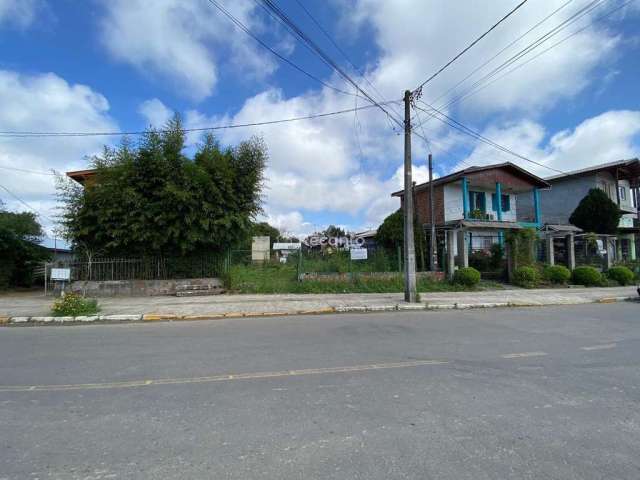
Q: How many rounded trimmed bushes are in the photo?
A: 5